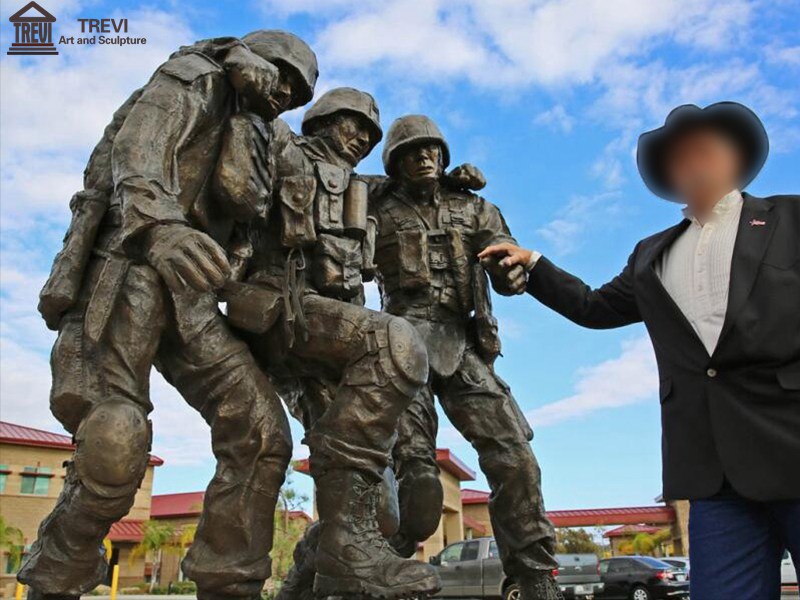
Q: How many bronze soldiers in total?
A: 3